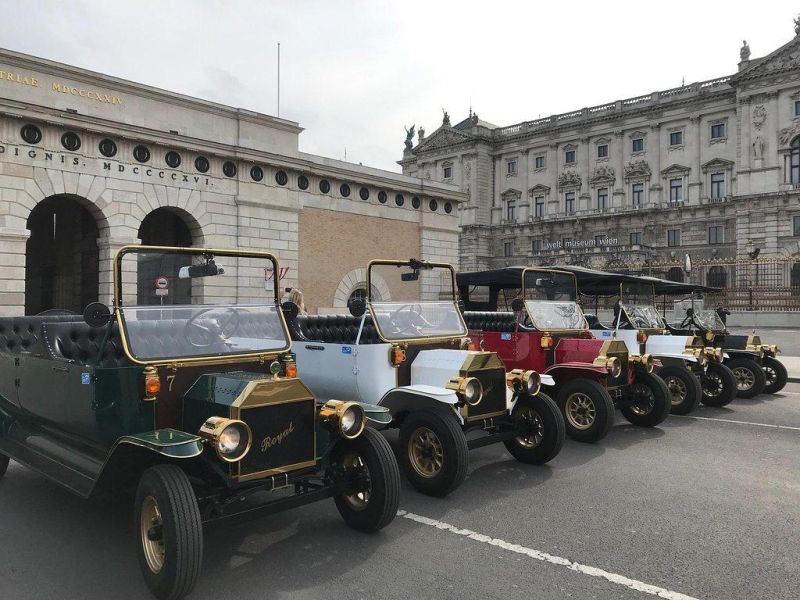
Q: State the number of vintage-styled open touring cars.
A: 5